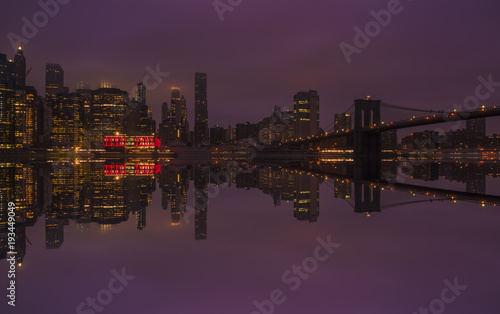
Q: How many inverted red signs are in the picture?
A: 1